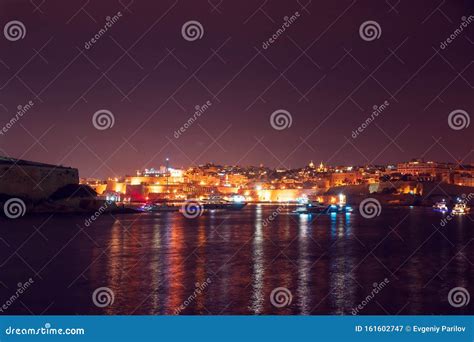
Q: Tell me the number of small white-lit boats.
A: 2